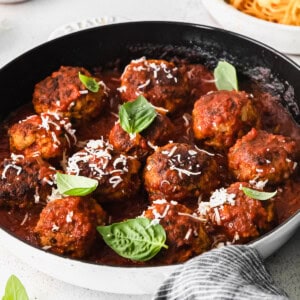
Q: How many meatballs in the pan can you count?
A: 12